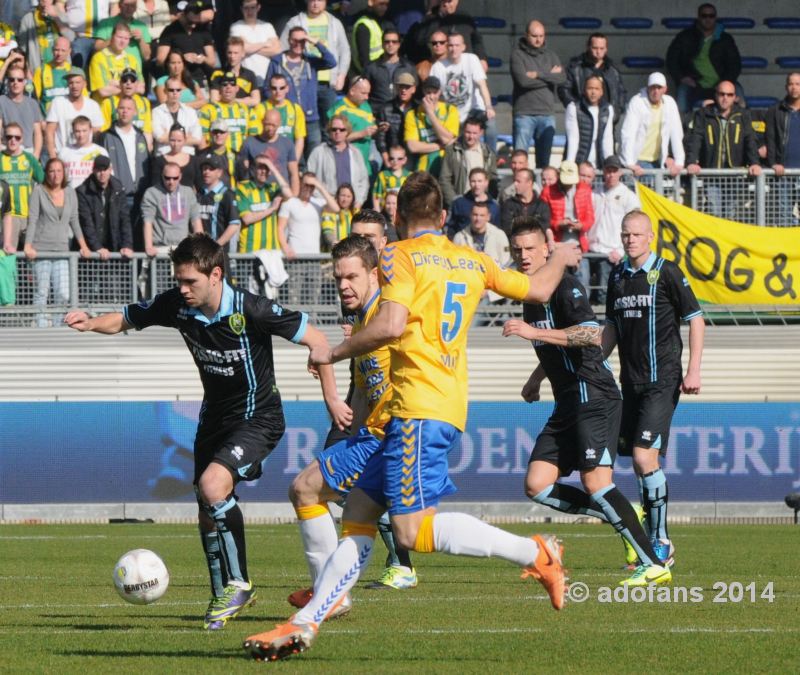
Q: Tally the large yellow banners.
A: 1